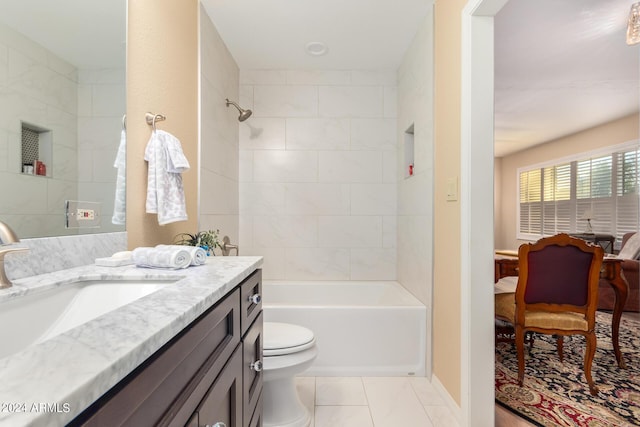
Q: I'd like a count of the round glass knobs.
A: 3